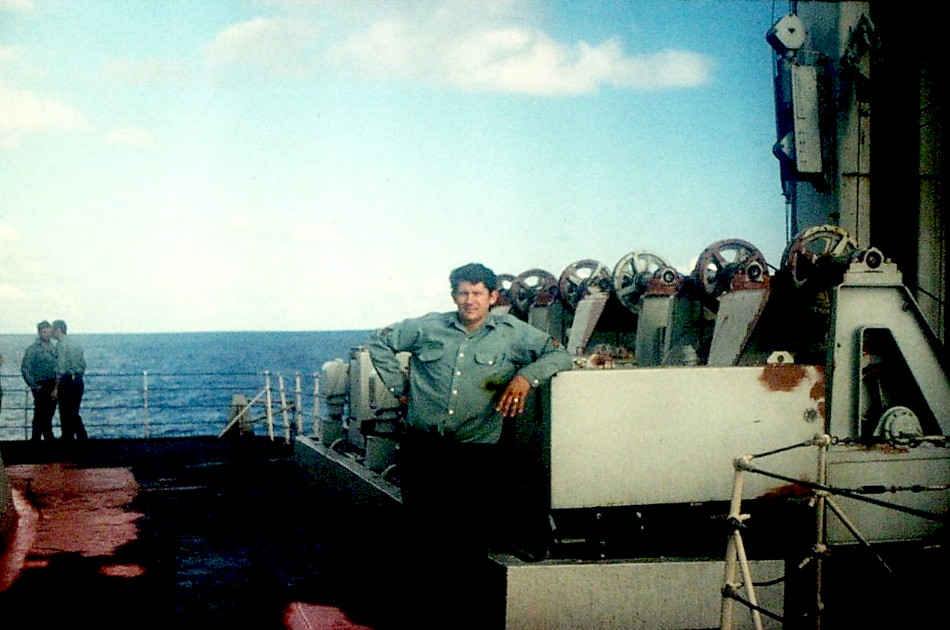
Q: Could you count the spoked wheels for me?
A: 6